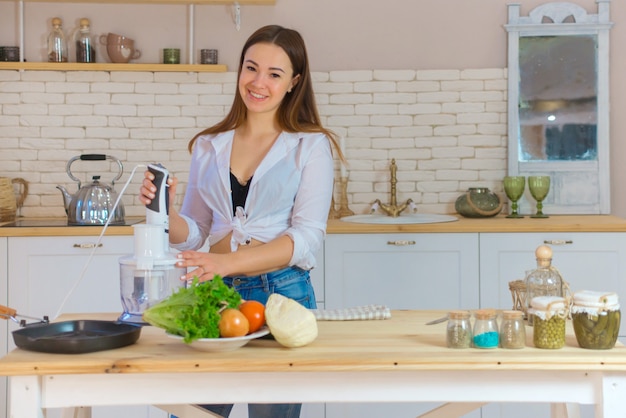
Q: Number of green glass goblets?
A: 2